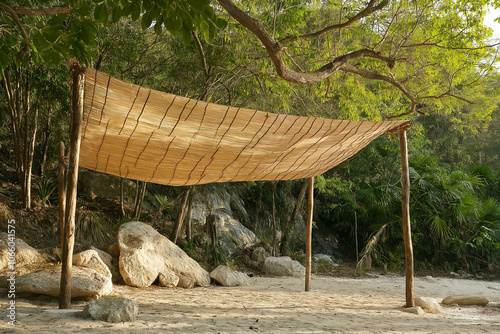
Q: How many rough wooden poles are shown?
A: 4